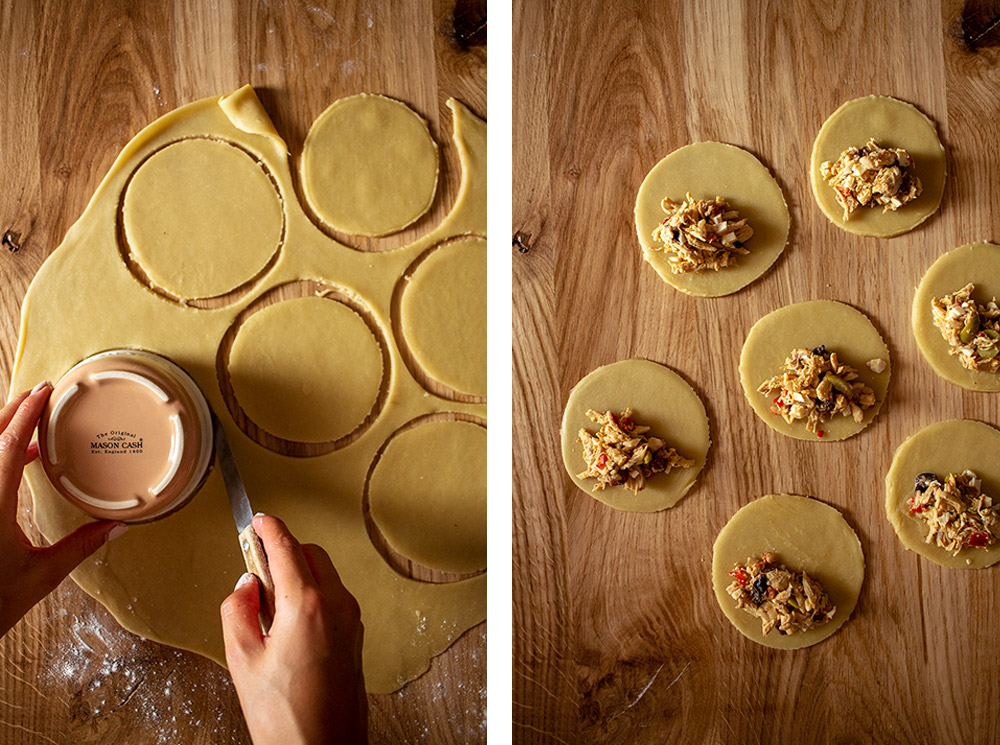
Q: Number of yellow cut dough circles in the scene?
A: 12